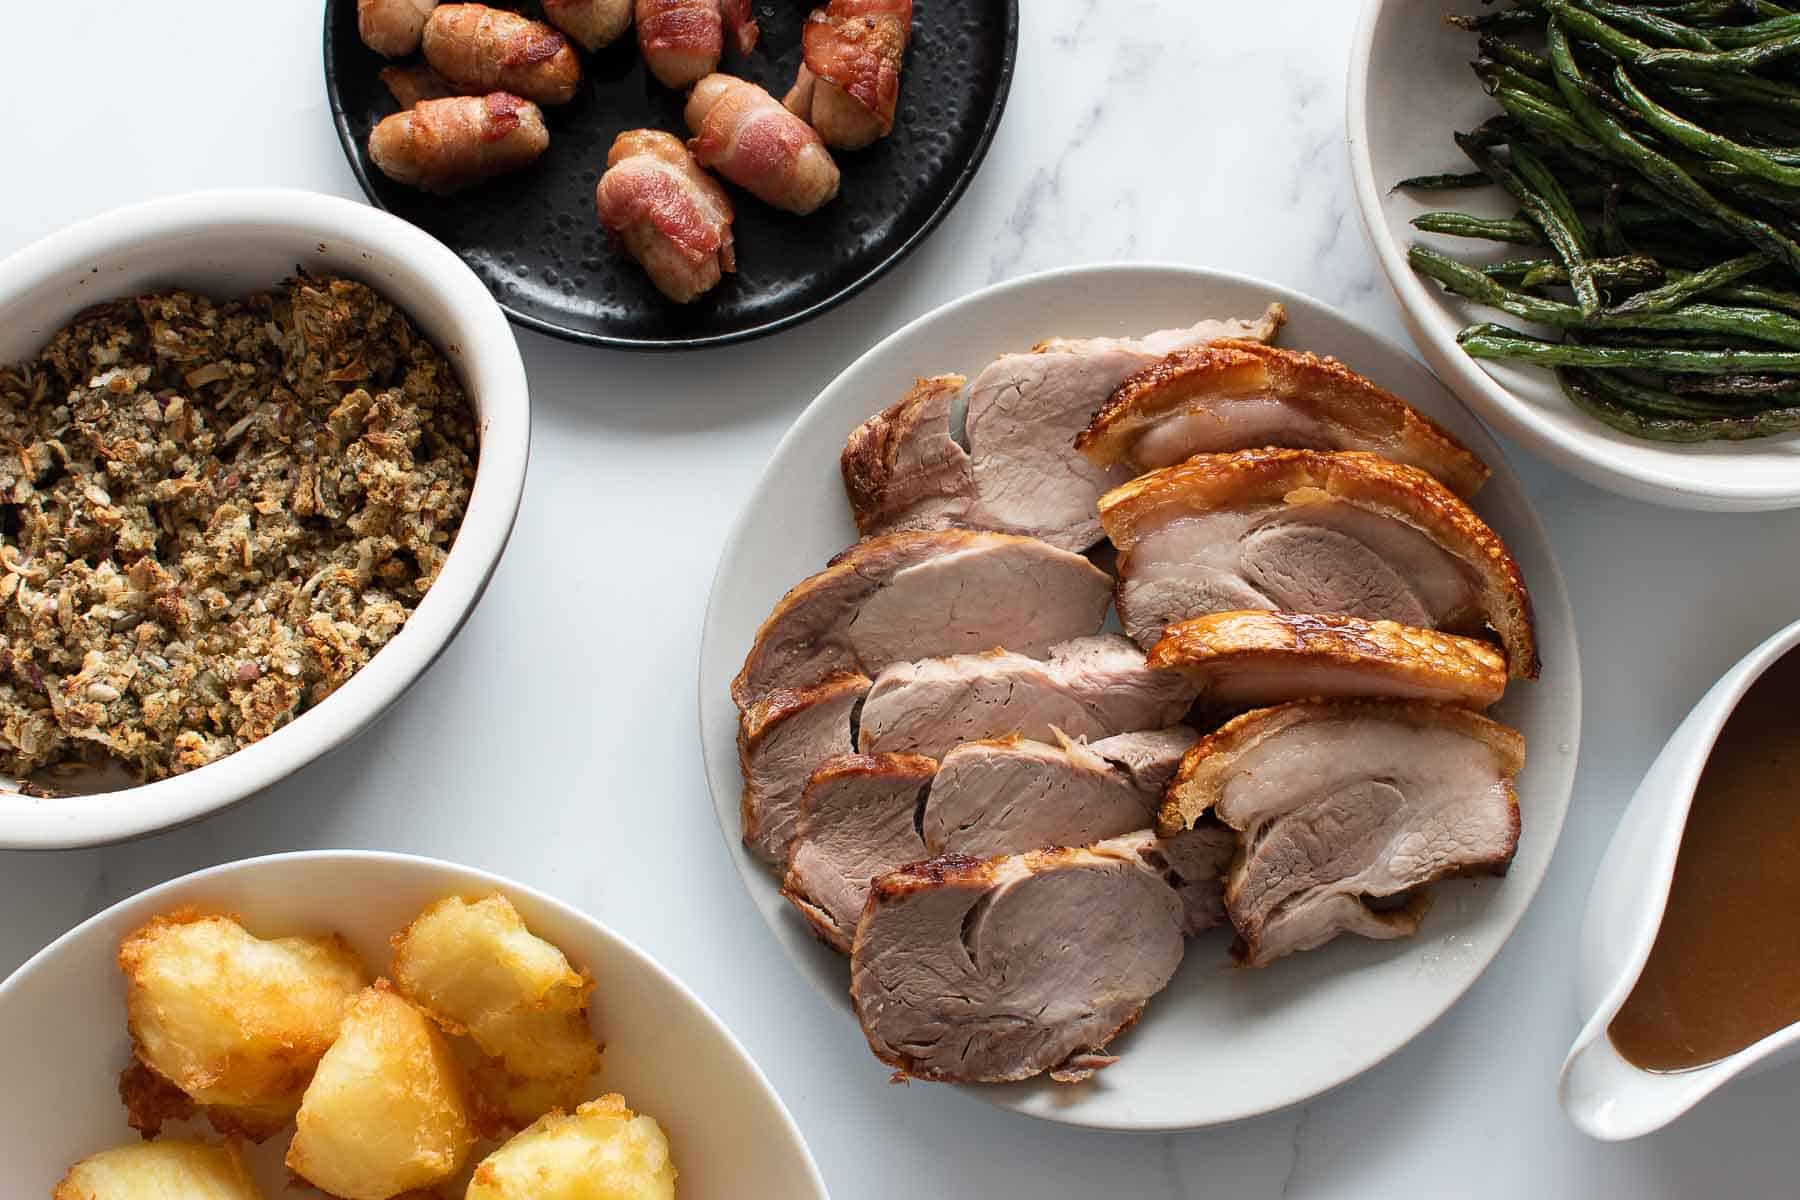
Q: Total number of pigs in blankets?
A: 8